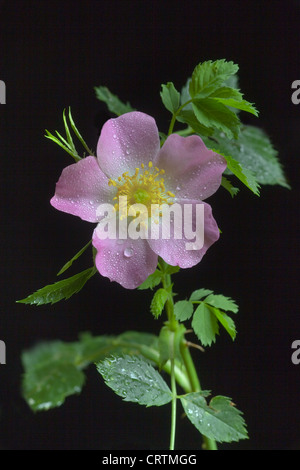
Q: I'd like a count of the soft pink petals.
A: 5